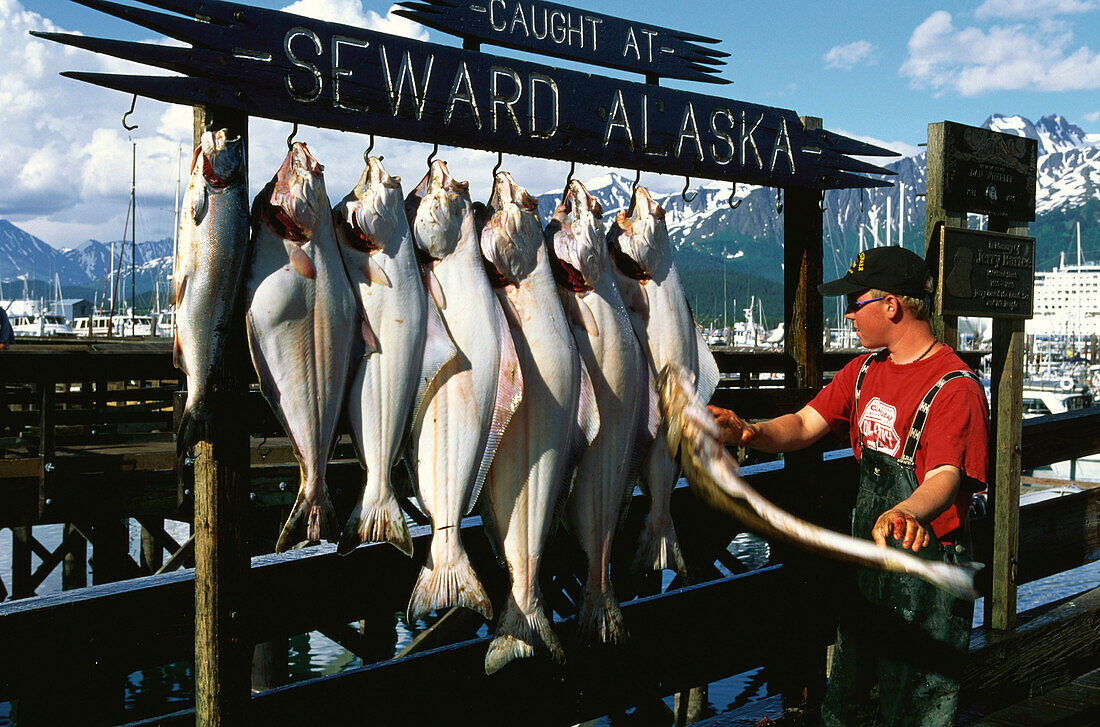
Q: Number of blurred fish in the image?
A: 1